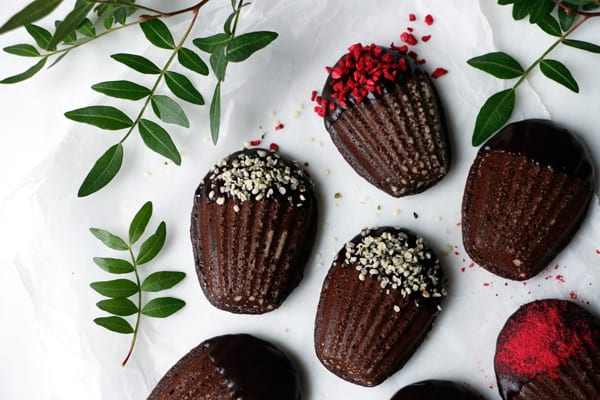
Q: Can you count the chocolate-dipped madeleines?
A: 7